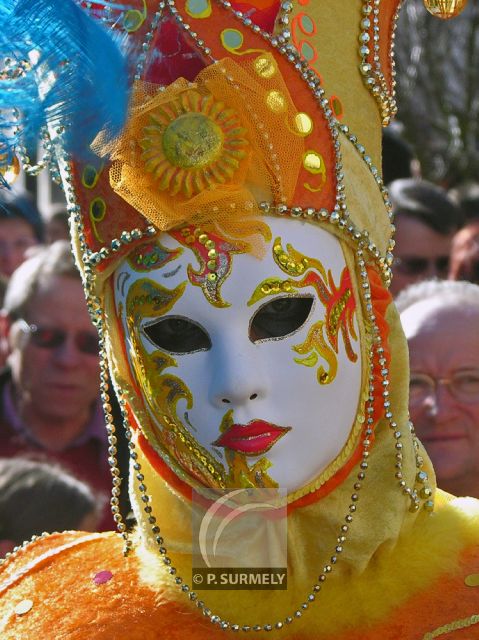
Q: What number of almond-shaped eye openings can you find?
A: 2